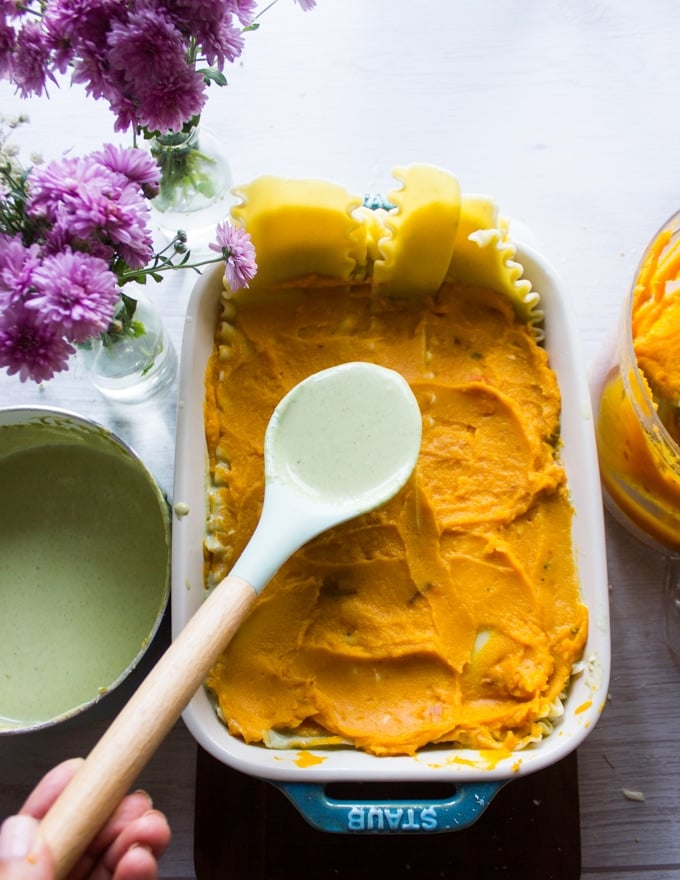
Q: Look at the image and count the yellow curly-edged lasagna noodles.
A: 3